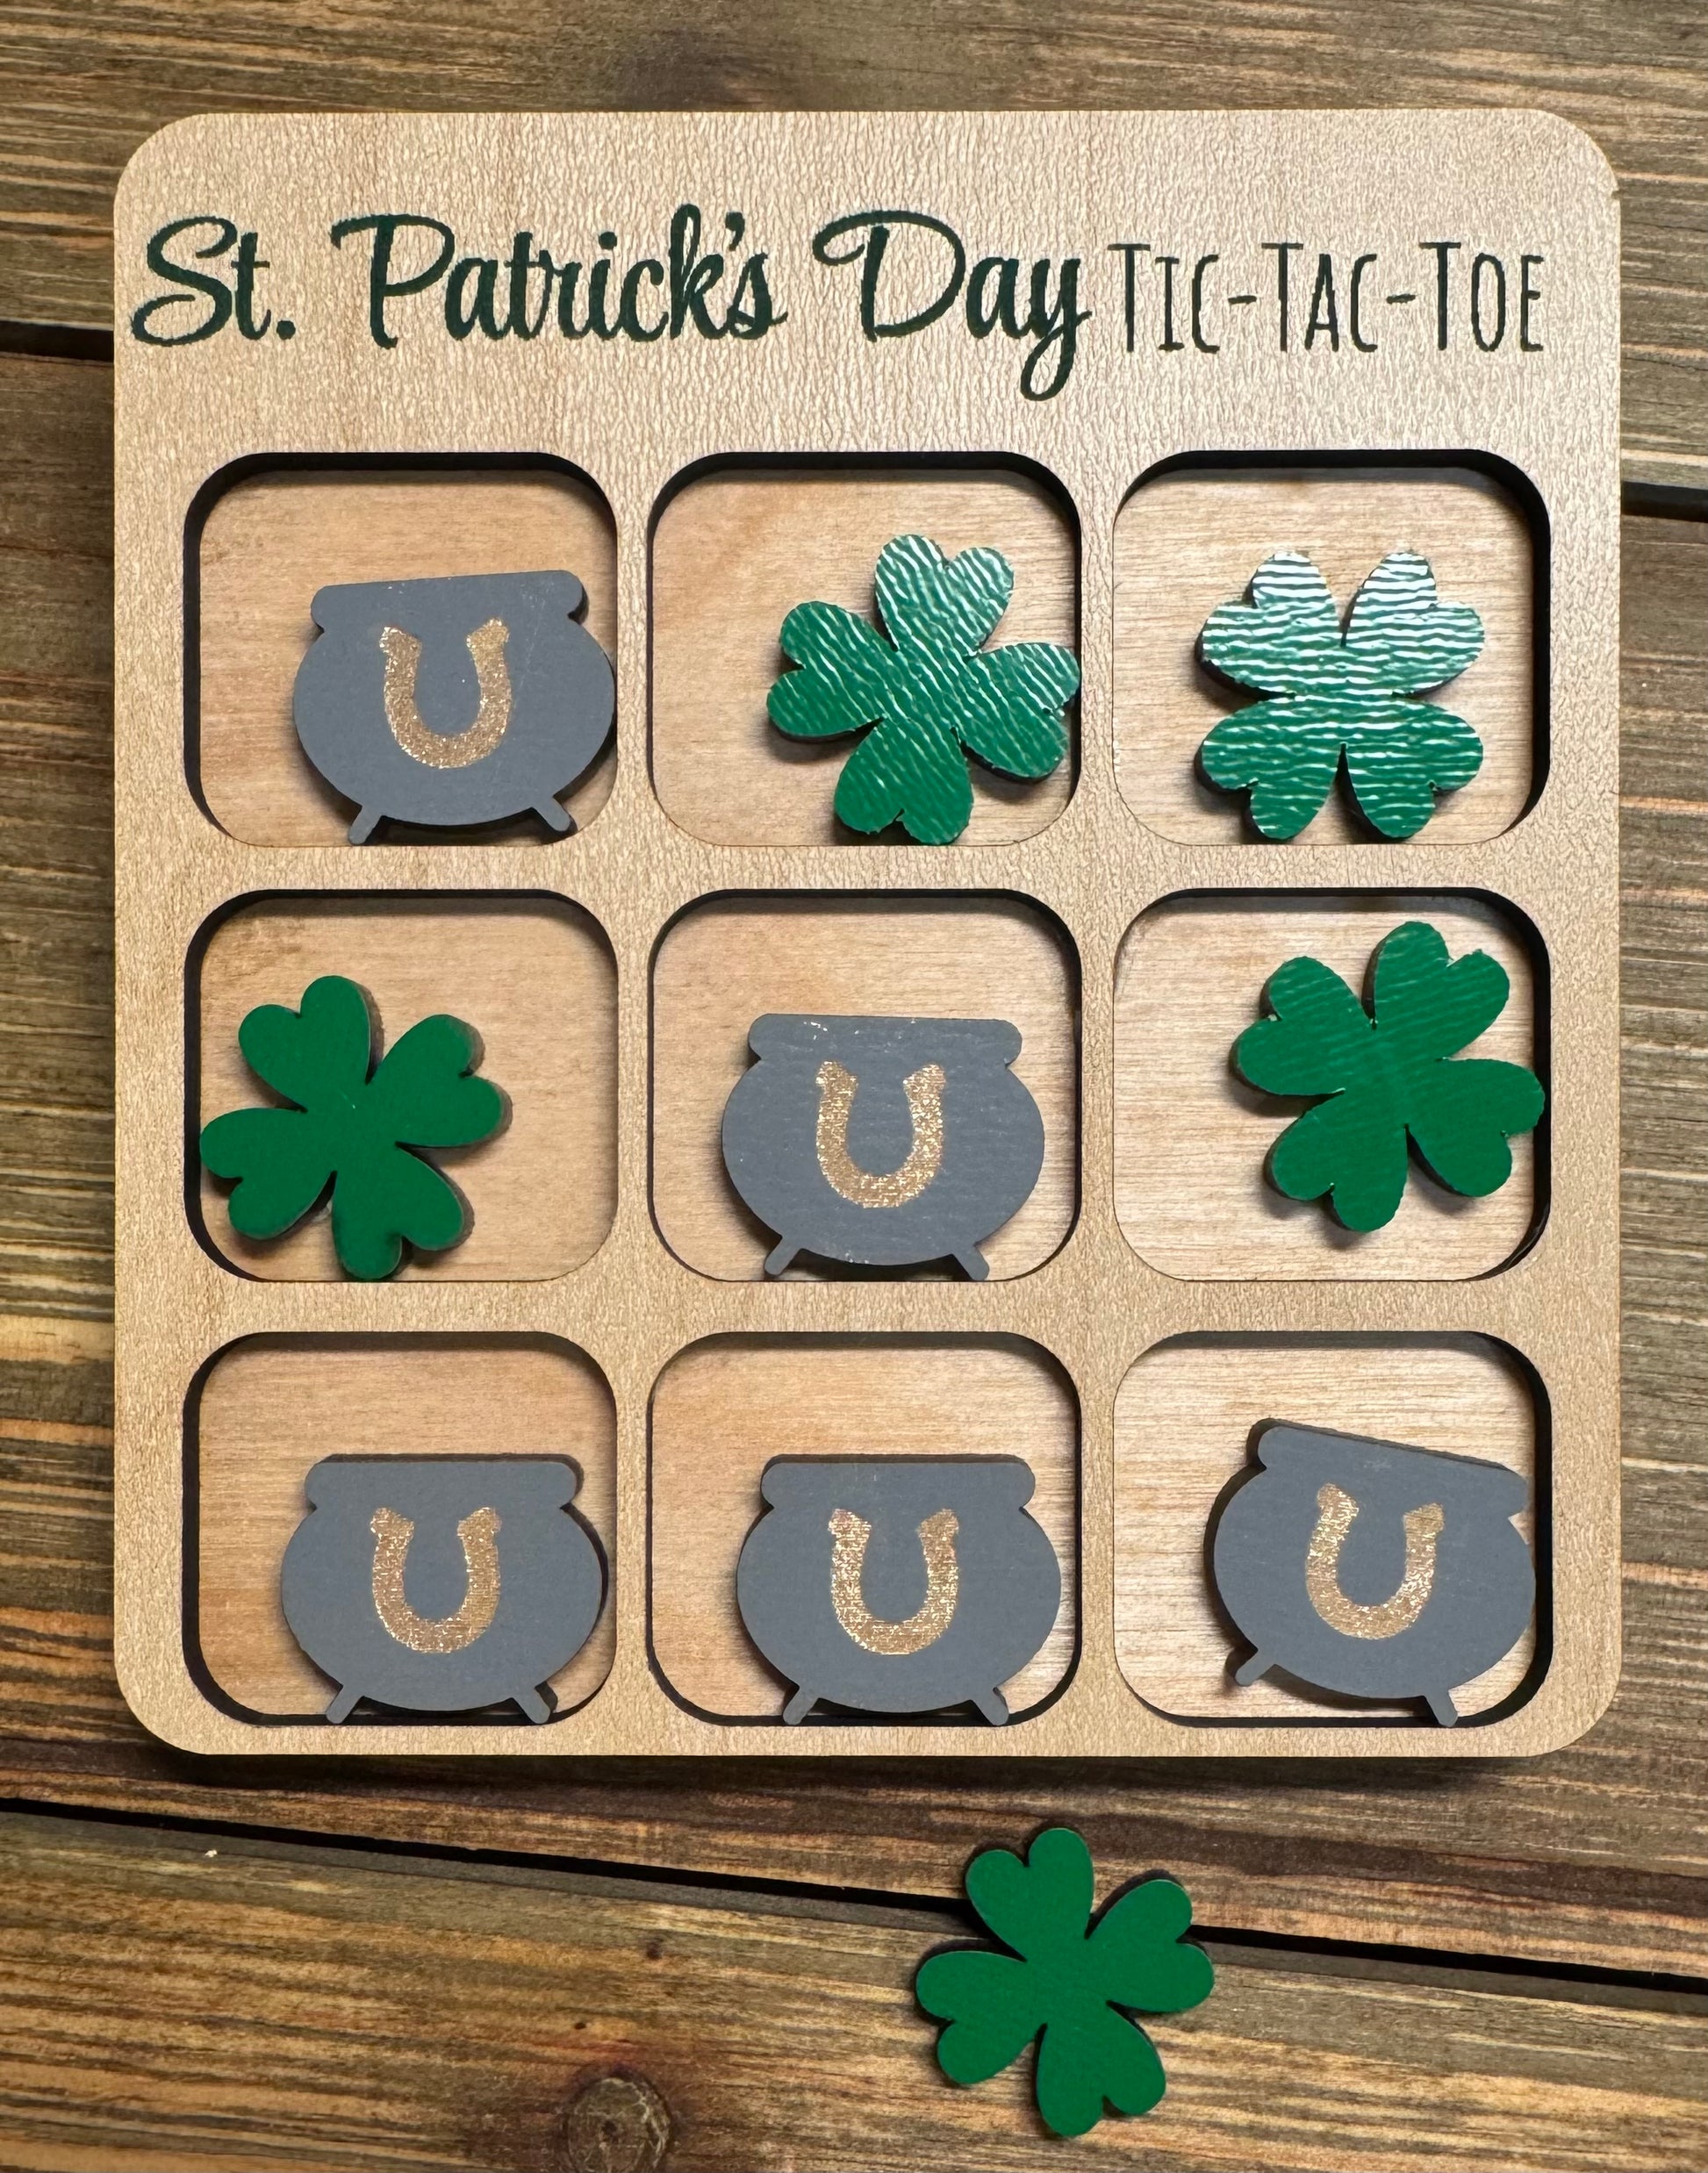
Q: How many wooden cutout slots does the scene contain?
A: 9